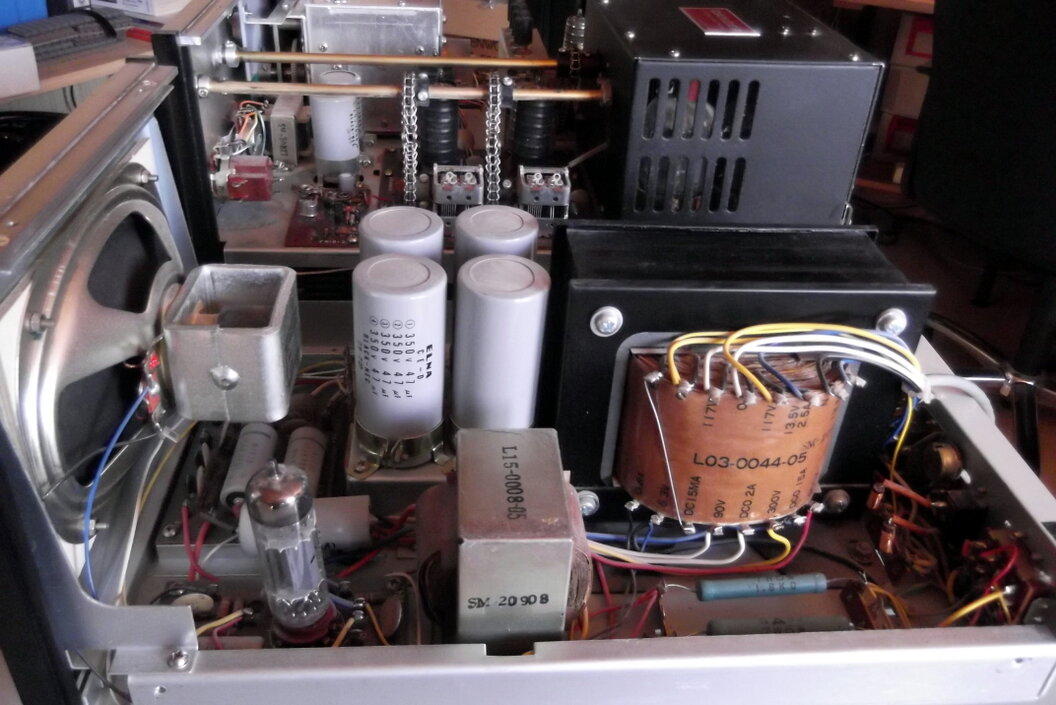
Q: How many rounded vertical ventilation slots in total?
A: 12